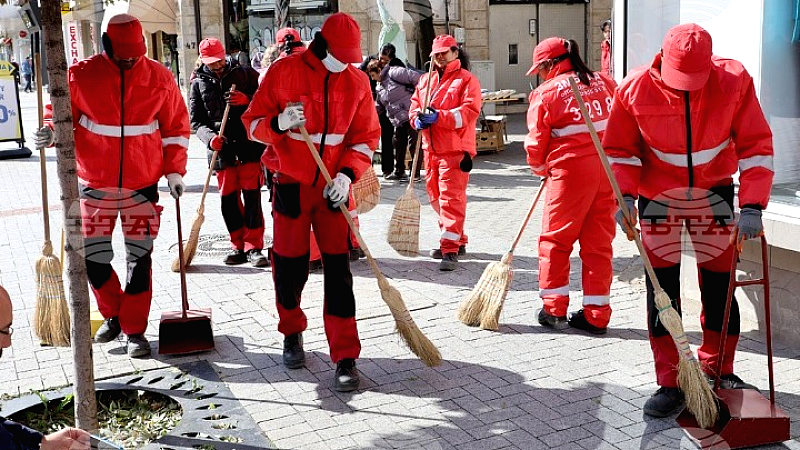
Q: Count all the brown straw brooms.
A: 7